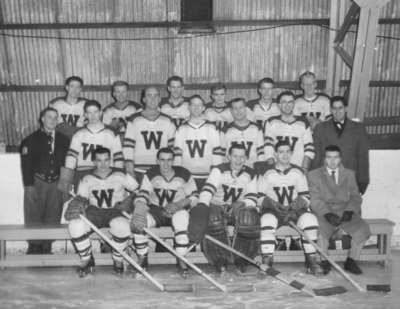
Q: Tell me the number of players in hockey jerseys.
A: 15